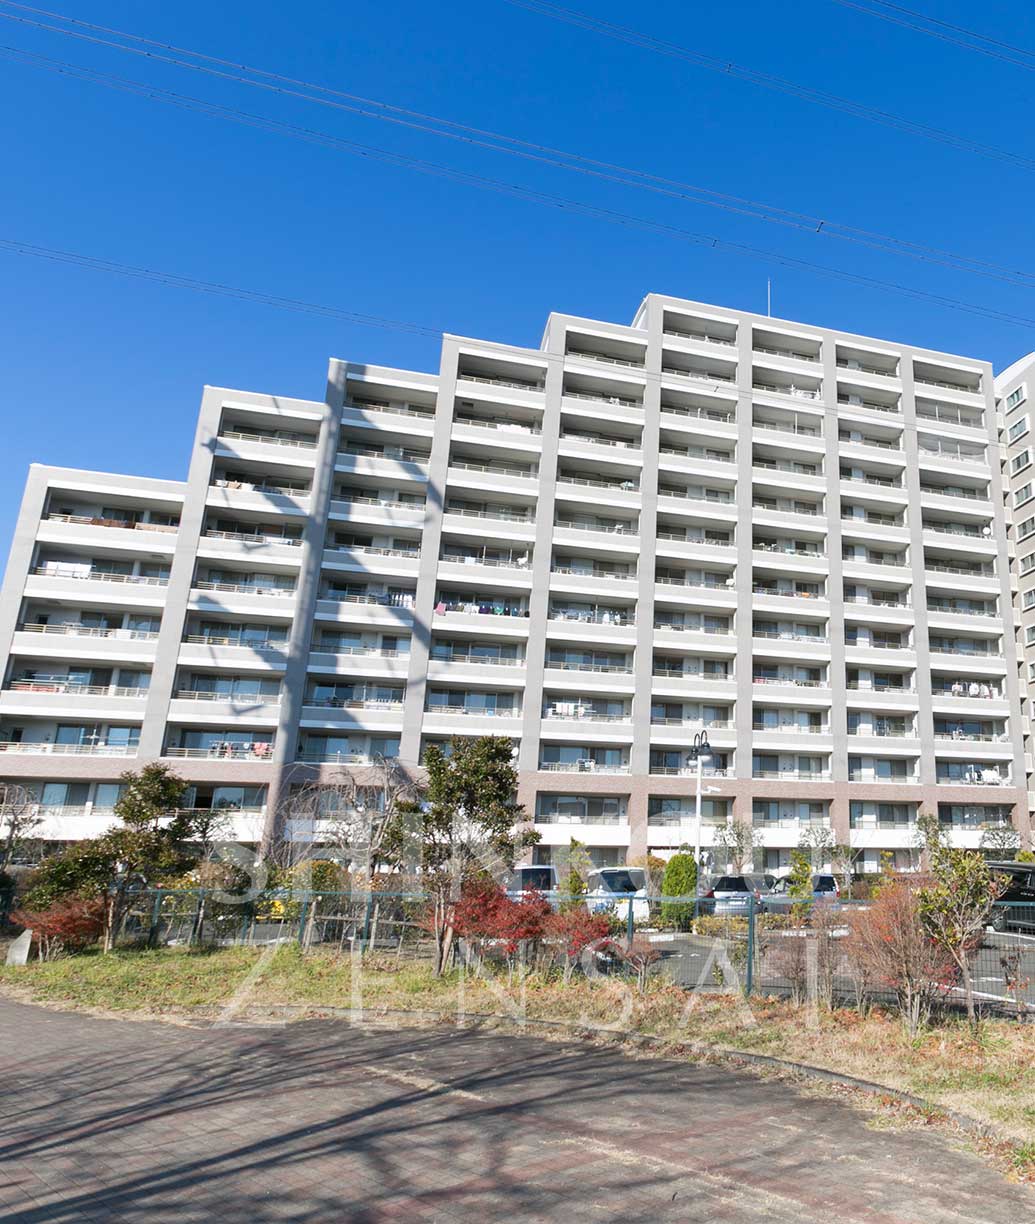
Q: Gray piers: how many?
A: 10